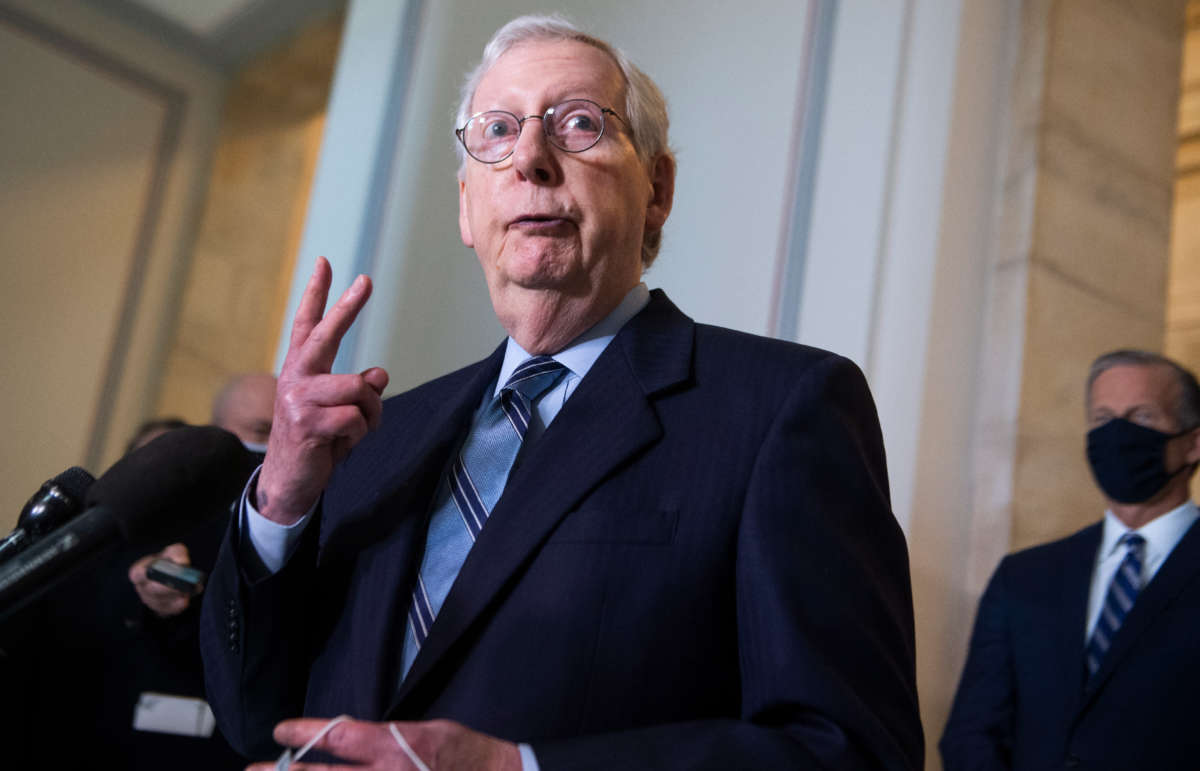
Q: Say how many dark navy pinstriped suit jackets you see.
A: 1